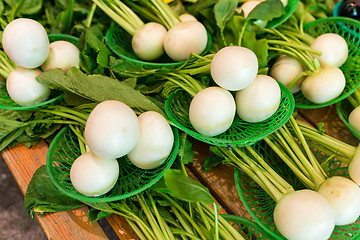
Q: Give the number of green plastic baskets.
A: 9